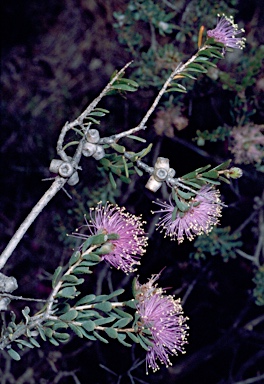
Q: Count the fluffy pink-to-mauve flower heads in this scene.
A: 4